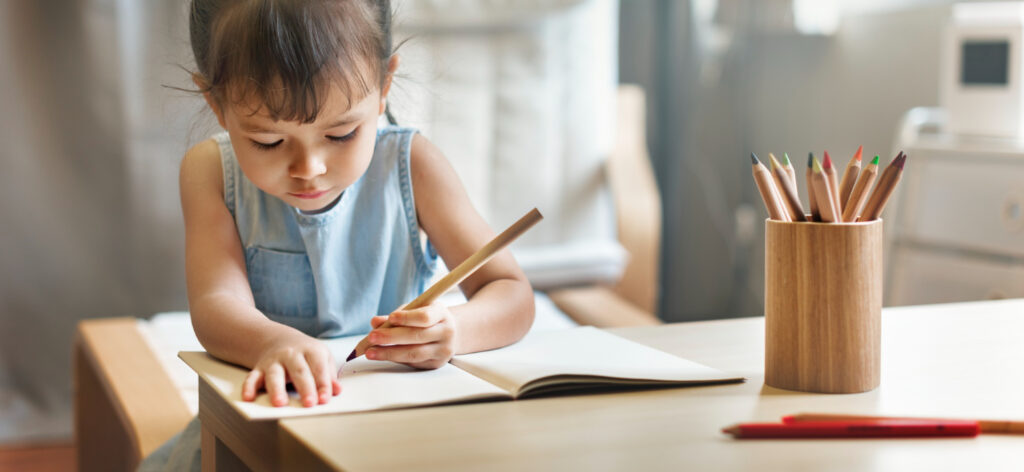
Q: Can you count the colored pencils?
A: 13